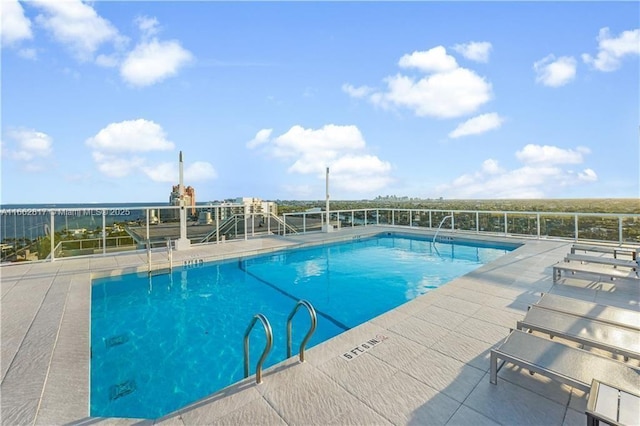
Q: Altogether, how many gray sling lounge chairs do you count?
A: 6